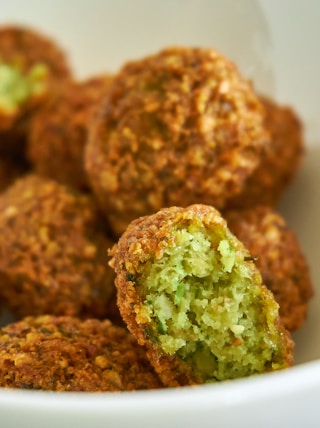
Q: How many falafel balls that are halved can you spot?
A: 2